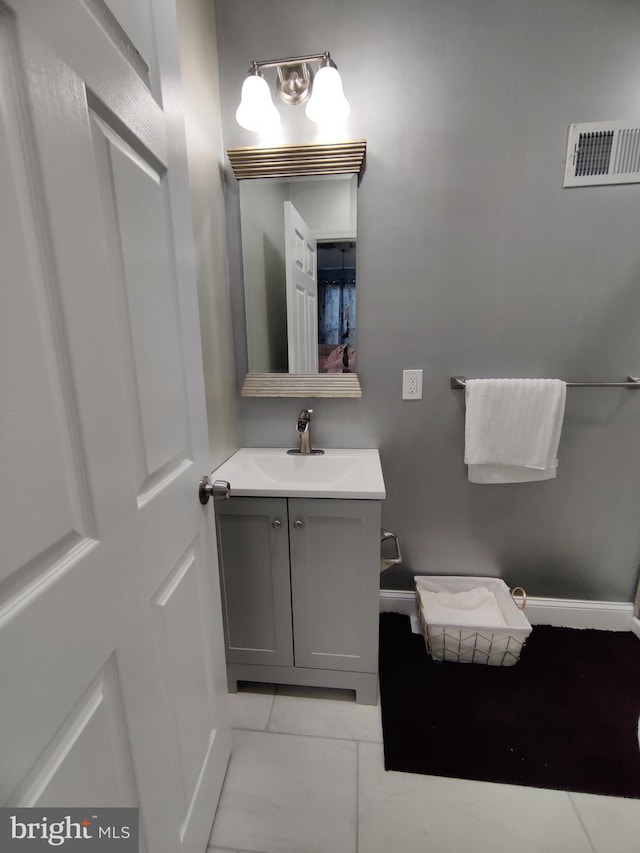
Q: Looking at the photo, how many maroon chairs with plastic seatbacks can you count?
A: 0